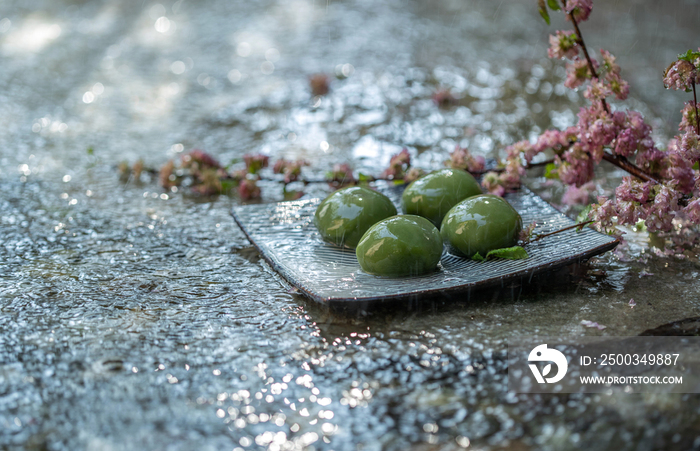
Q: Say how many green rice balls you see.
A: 4